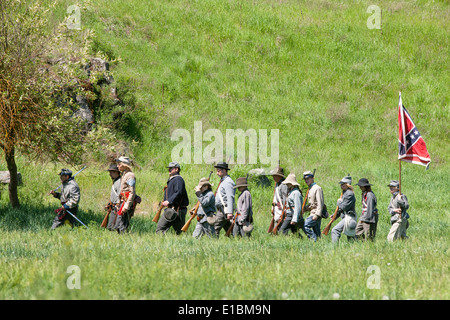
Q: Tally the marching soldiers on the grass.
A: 13